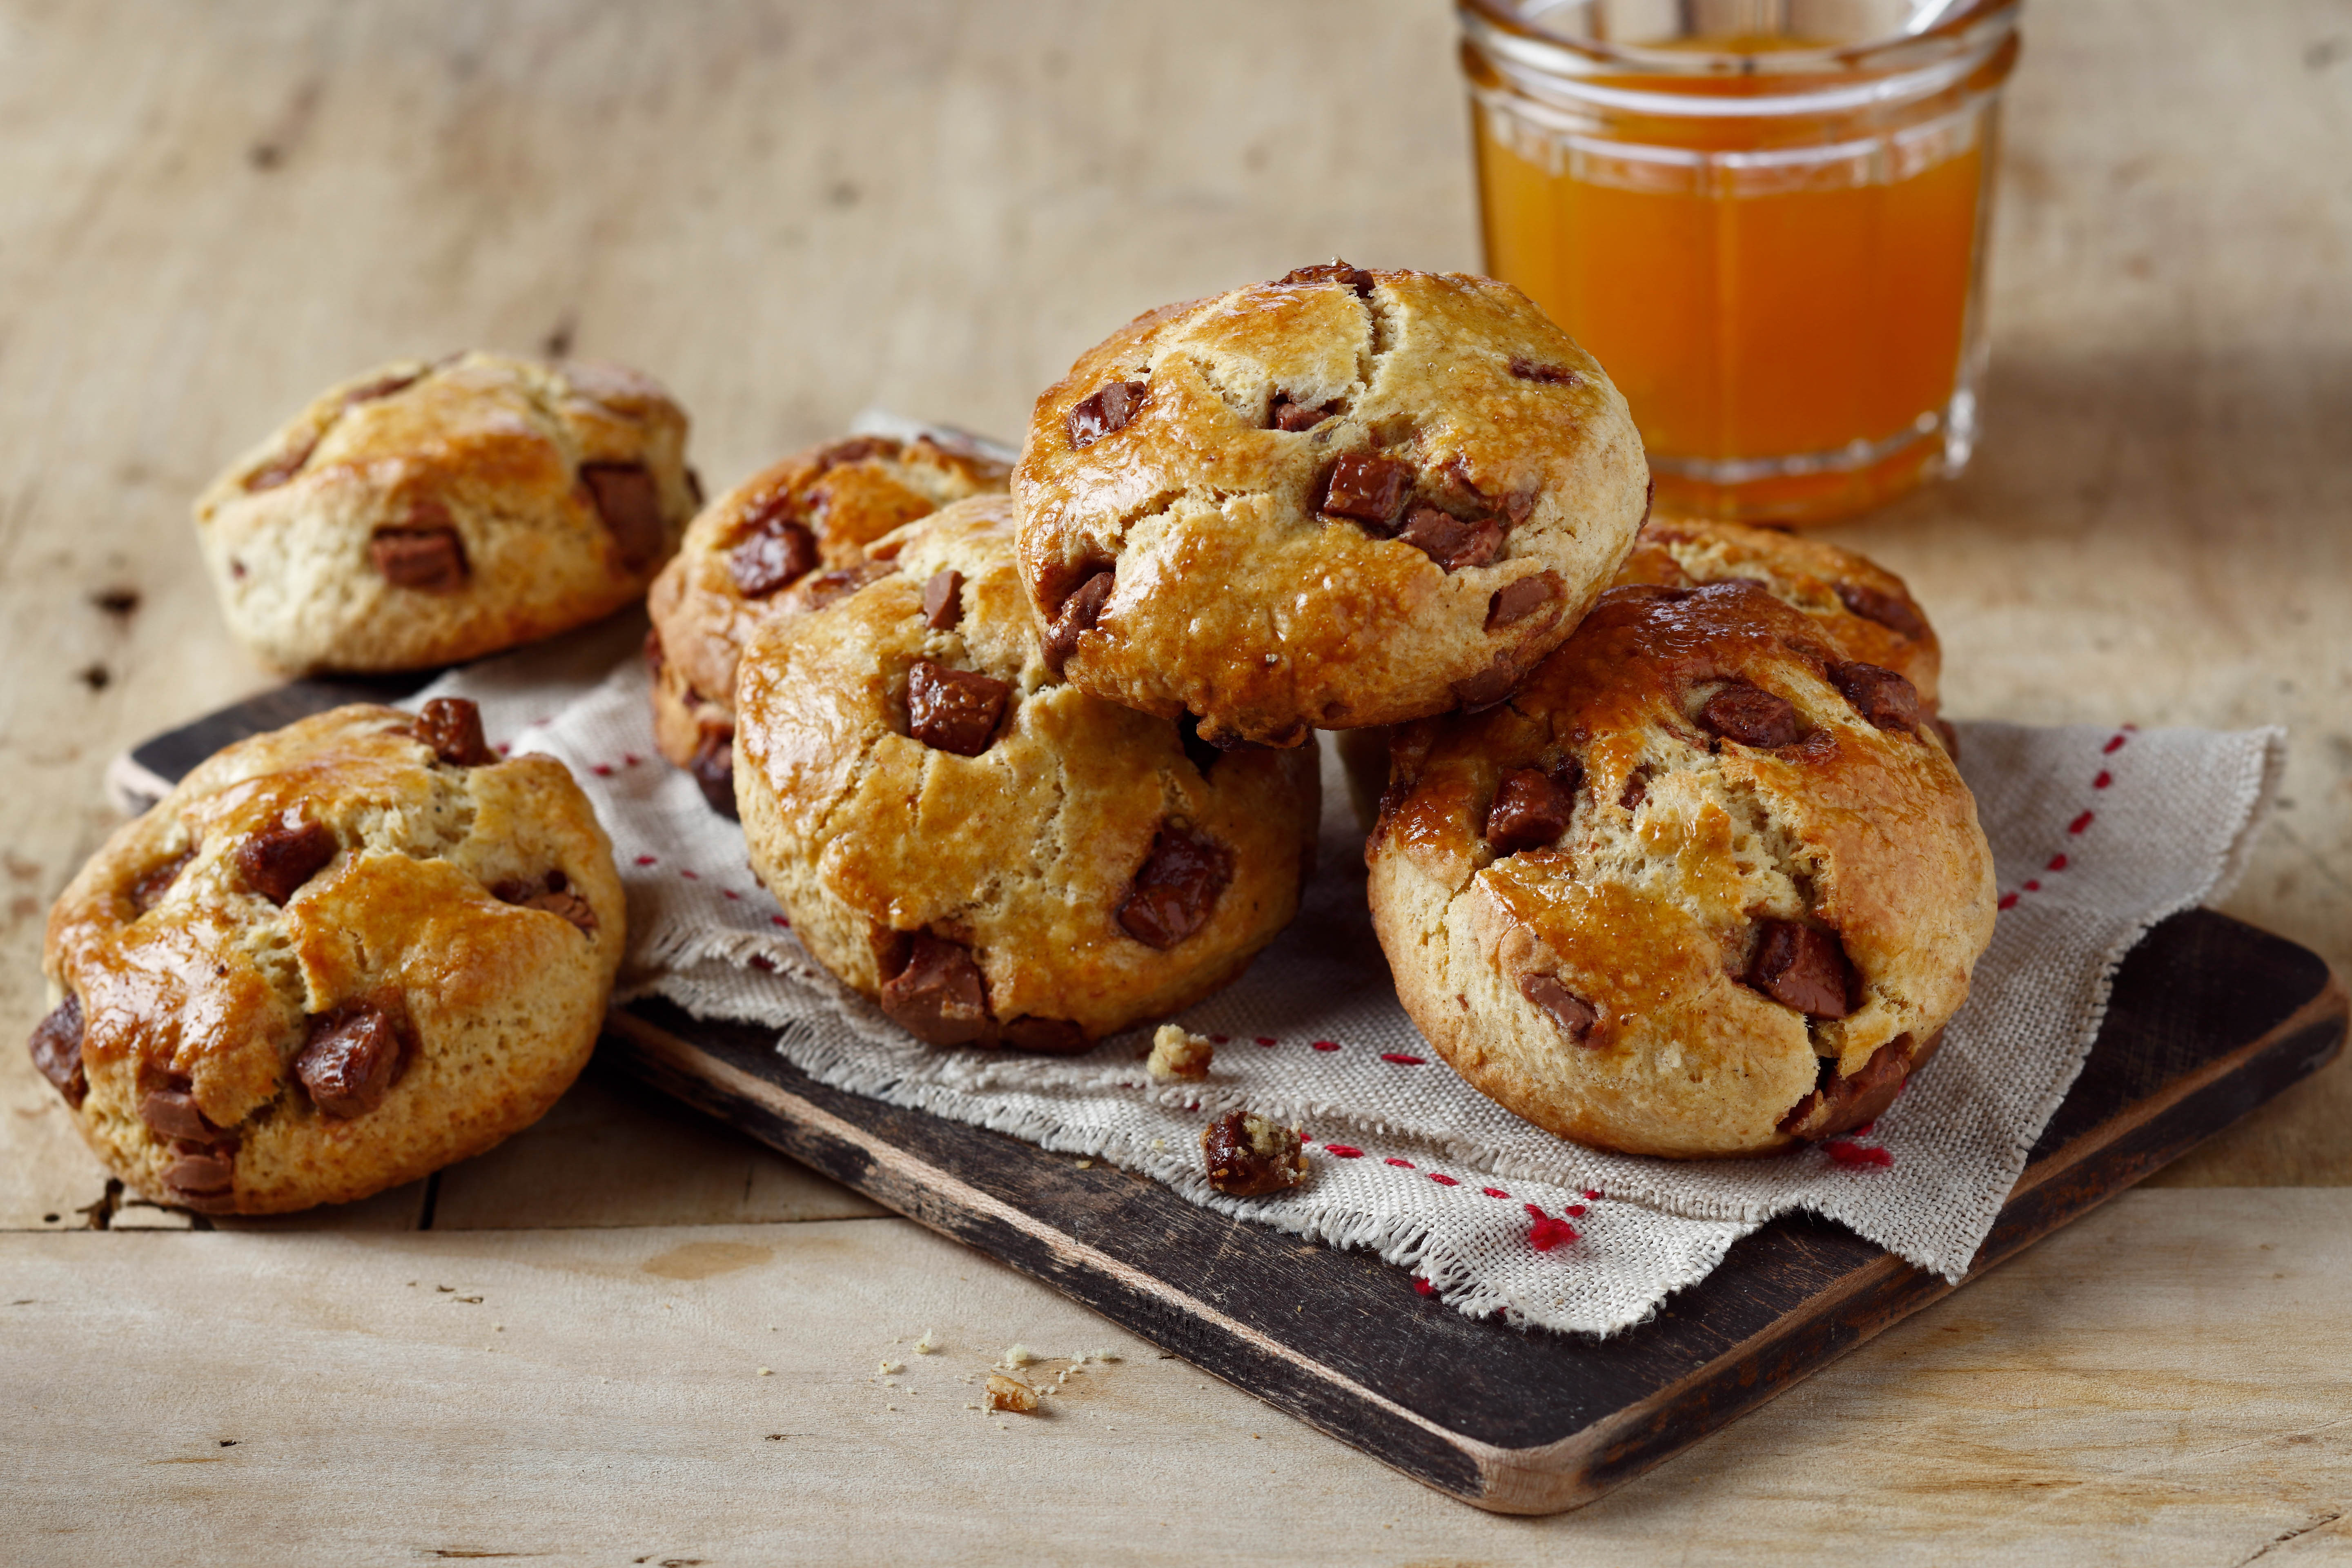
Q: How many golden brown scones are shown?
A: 7